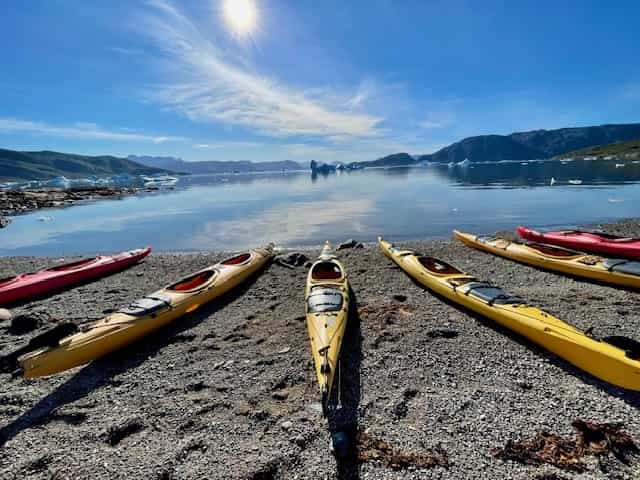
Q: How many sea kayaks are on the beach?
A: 6